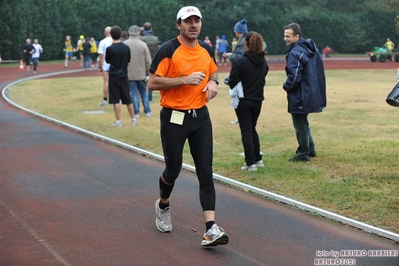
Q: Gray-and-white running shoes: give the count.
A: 2